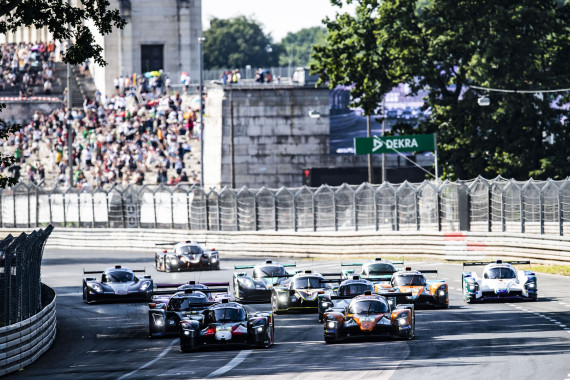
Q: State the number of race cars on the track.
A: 12